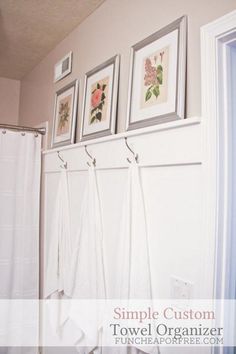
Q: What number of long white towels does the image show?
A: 3